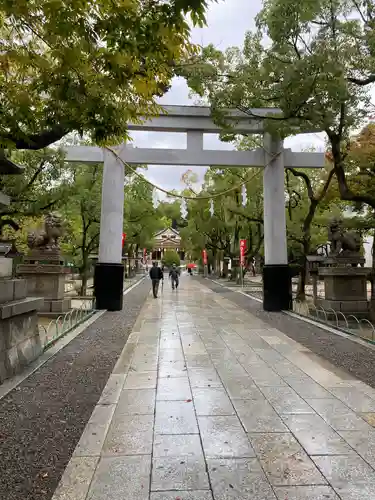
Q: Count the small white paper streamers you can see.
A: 4